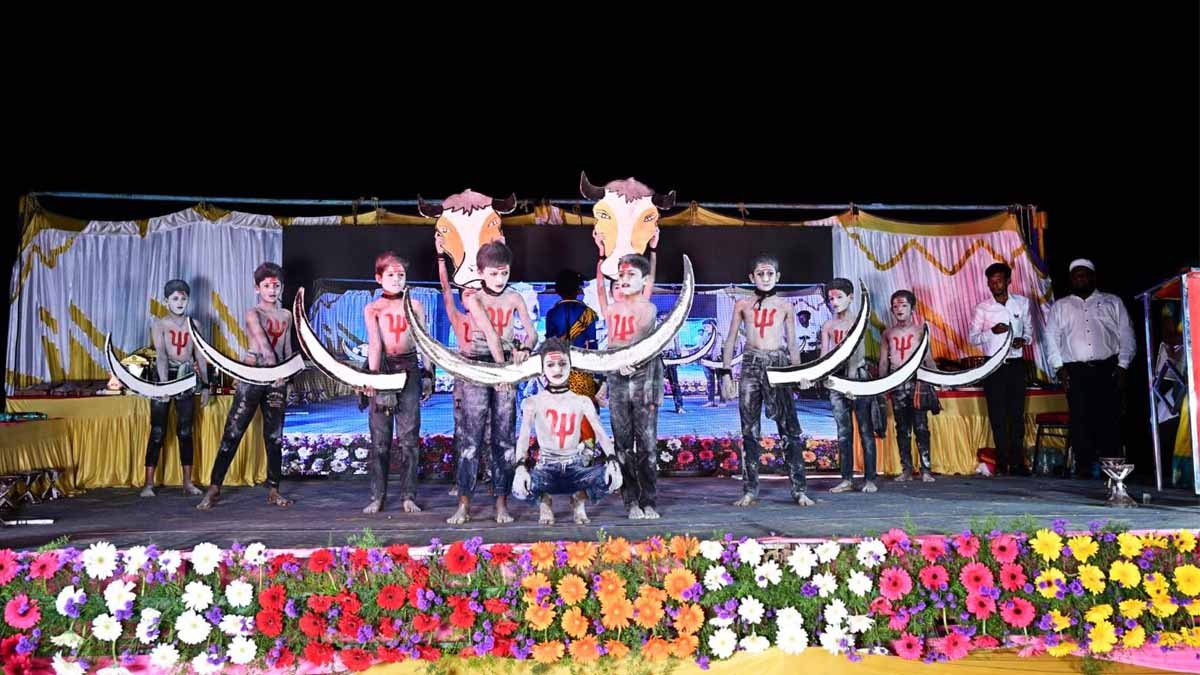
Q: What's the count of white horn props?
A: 8